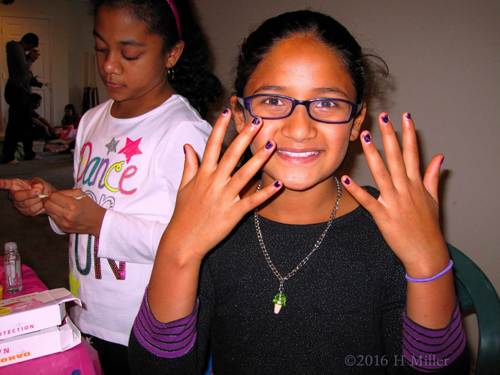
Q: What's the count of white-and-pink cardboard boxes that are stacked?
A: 2